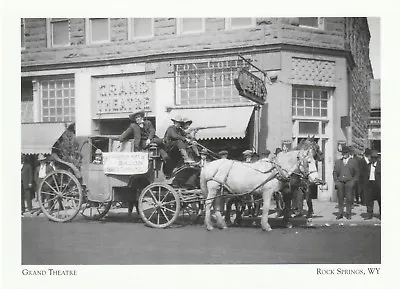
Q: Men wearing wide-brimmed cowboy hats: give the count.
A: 3